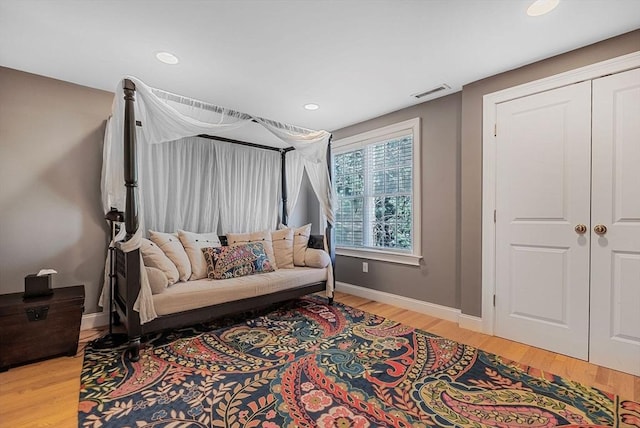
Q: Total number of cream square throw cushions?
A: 6